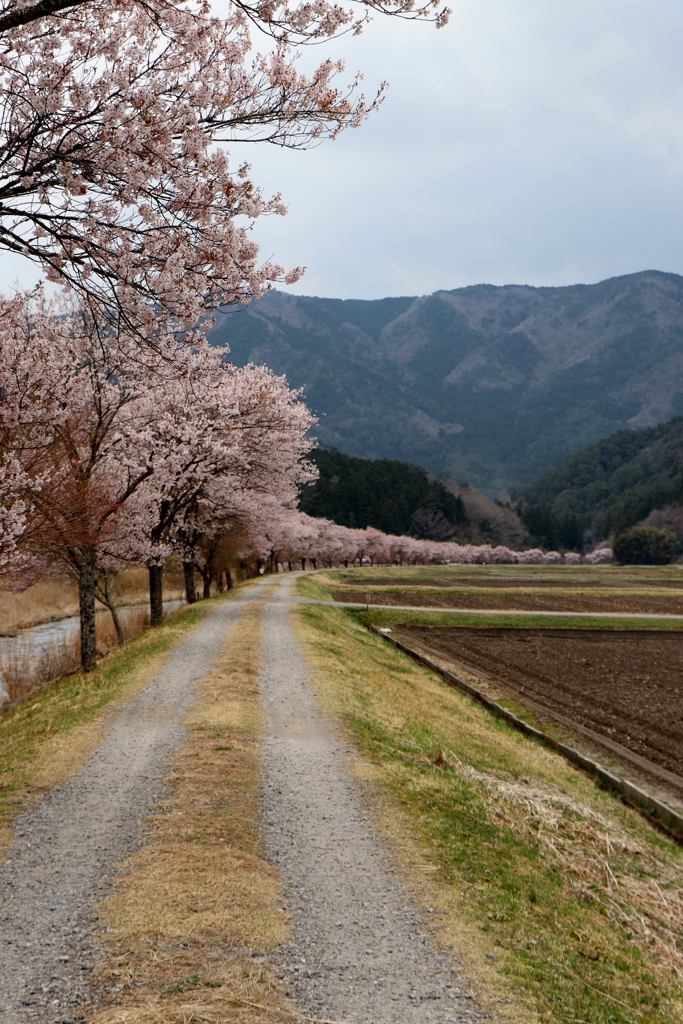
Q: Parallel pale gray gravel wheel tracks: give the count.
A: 2